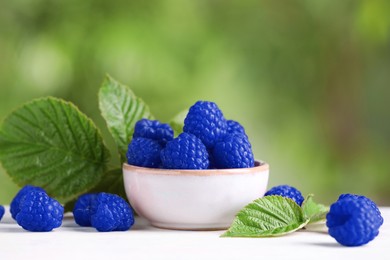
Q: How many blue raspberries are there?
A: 13